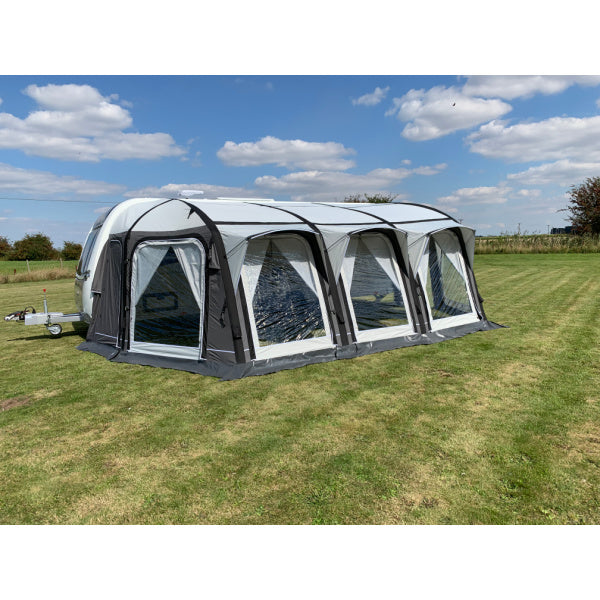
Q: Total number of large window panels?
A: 4